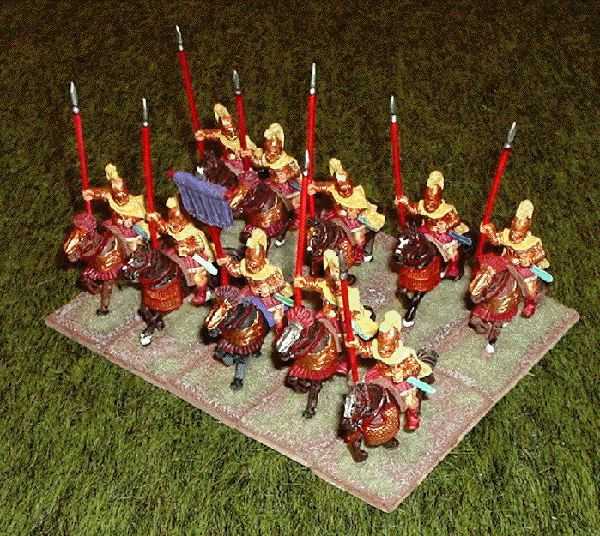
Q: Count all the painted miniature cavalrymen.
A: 10